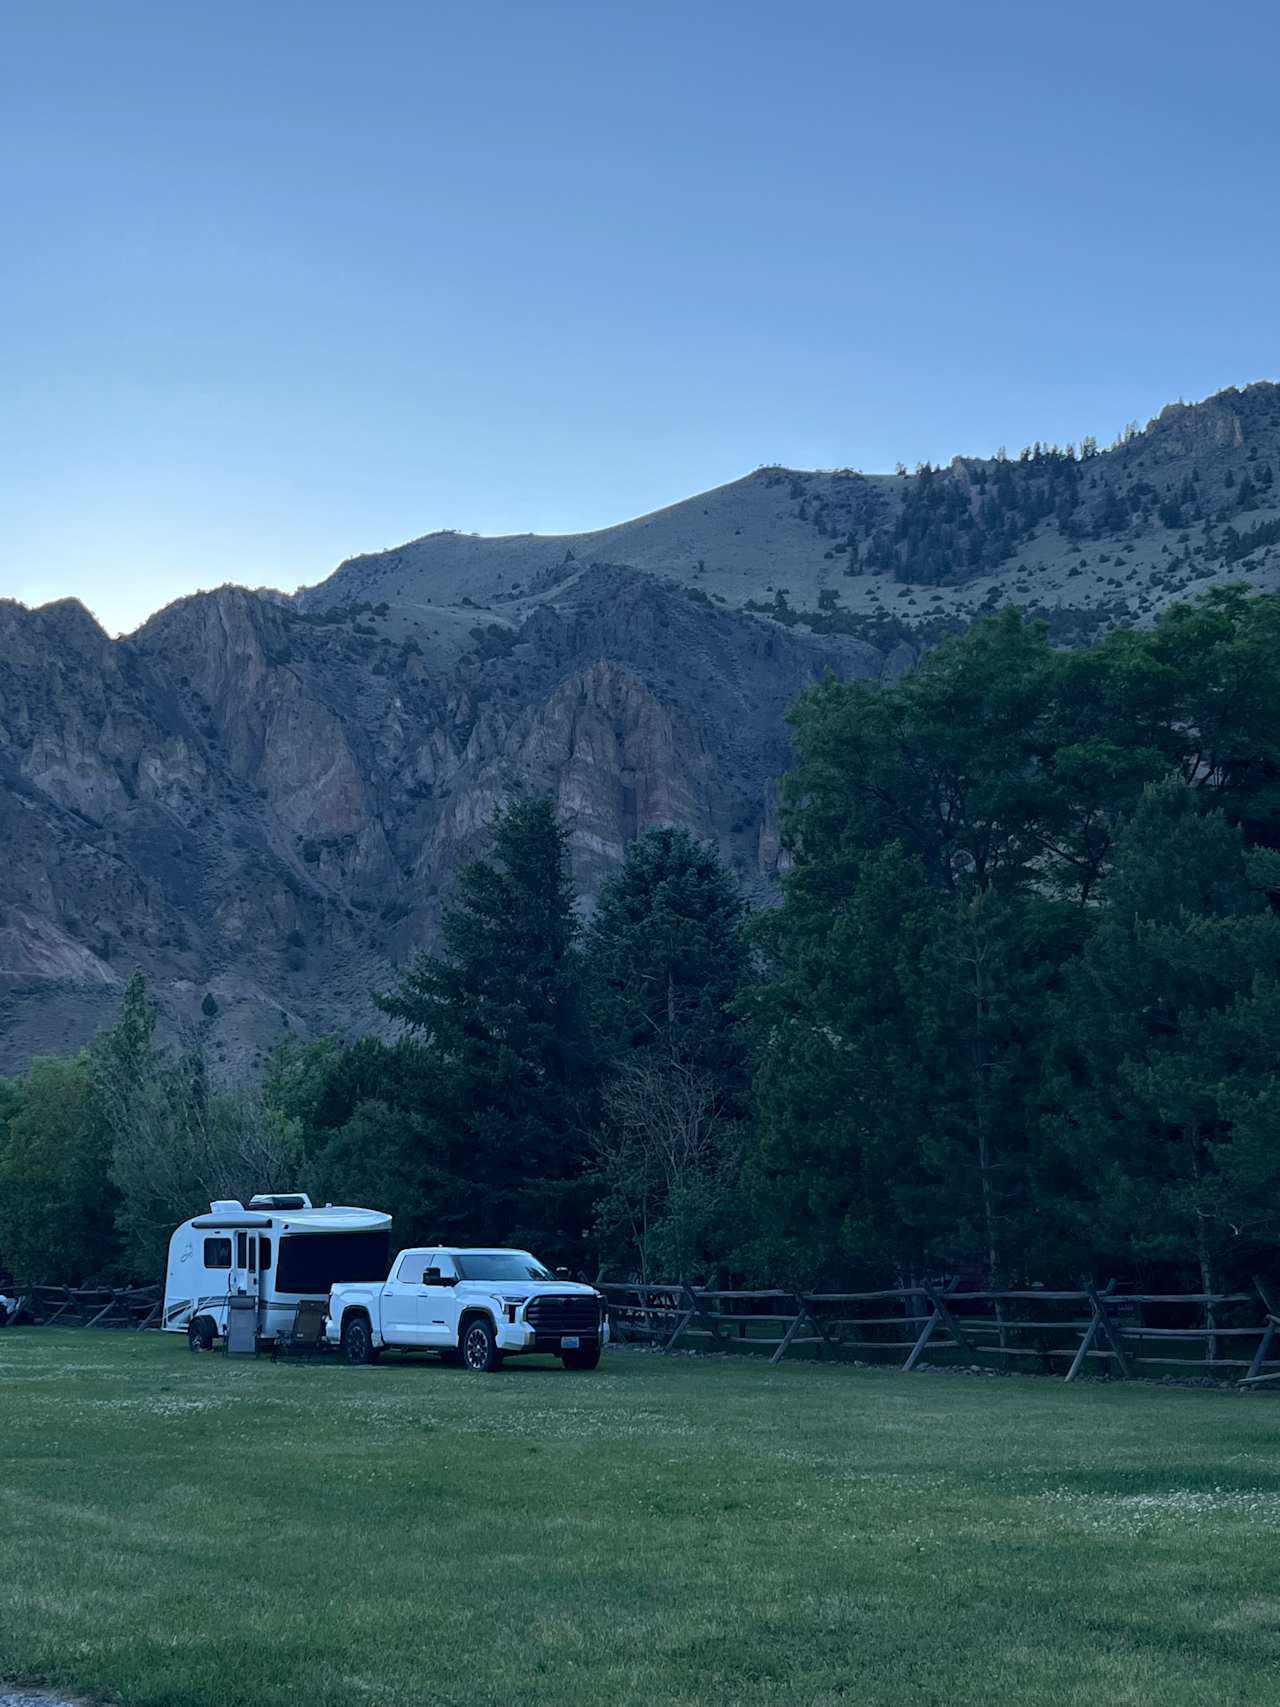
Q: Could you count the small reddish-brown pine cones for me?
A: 0